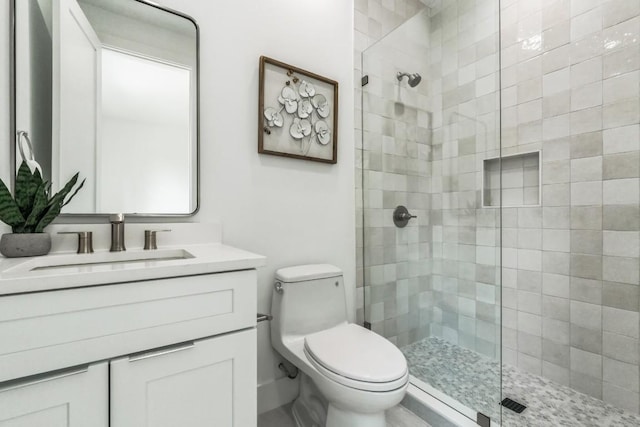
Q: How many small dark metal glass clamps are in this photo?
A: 3